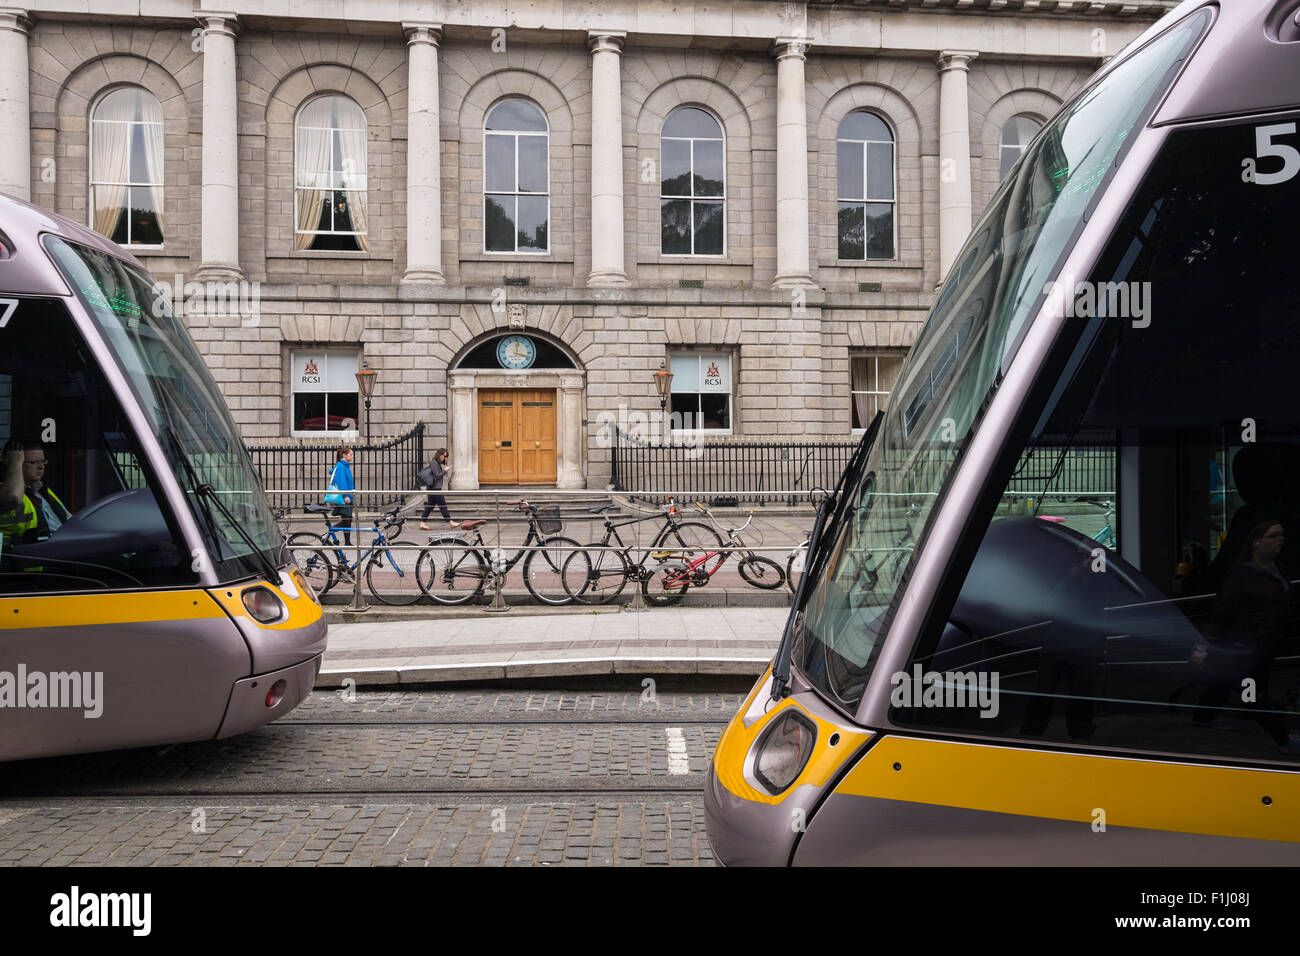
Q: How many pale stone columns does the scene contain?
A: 6